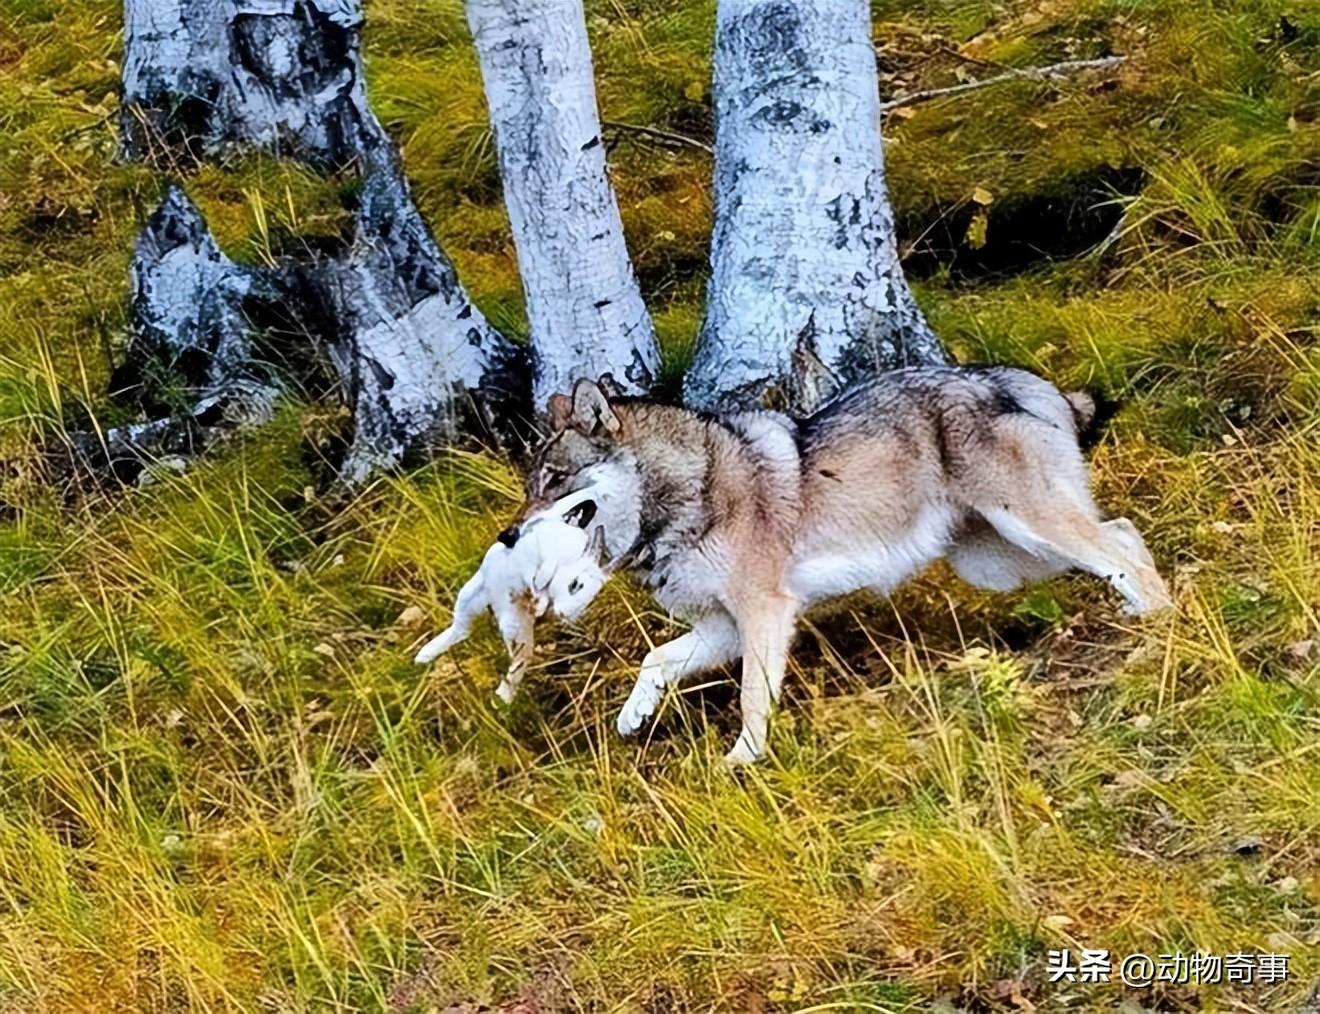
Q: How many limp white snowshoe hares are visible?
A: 1